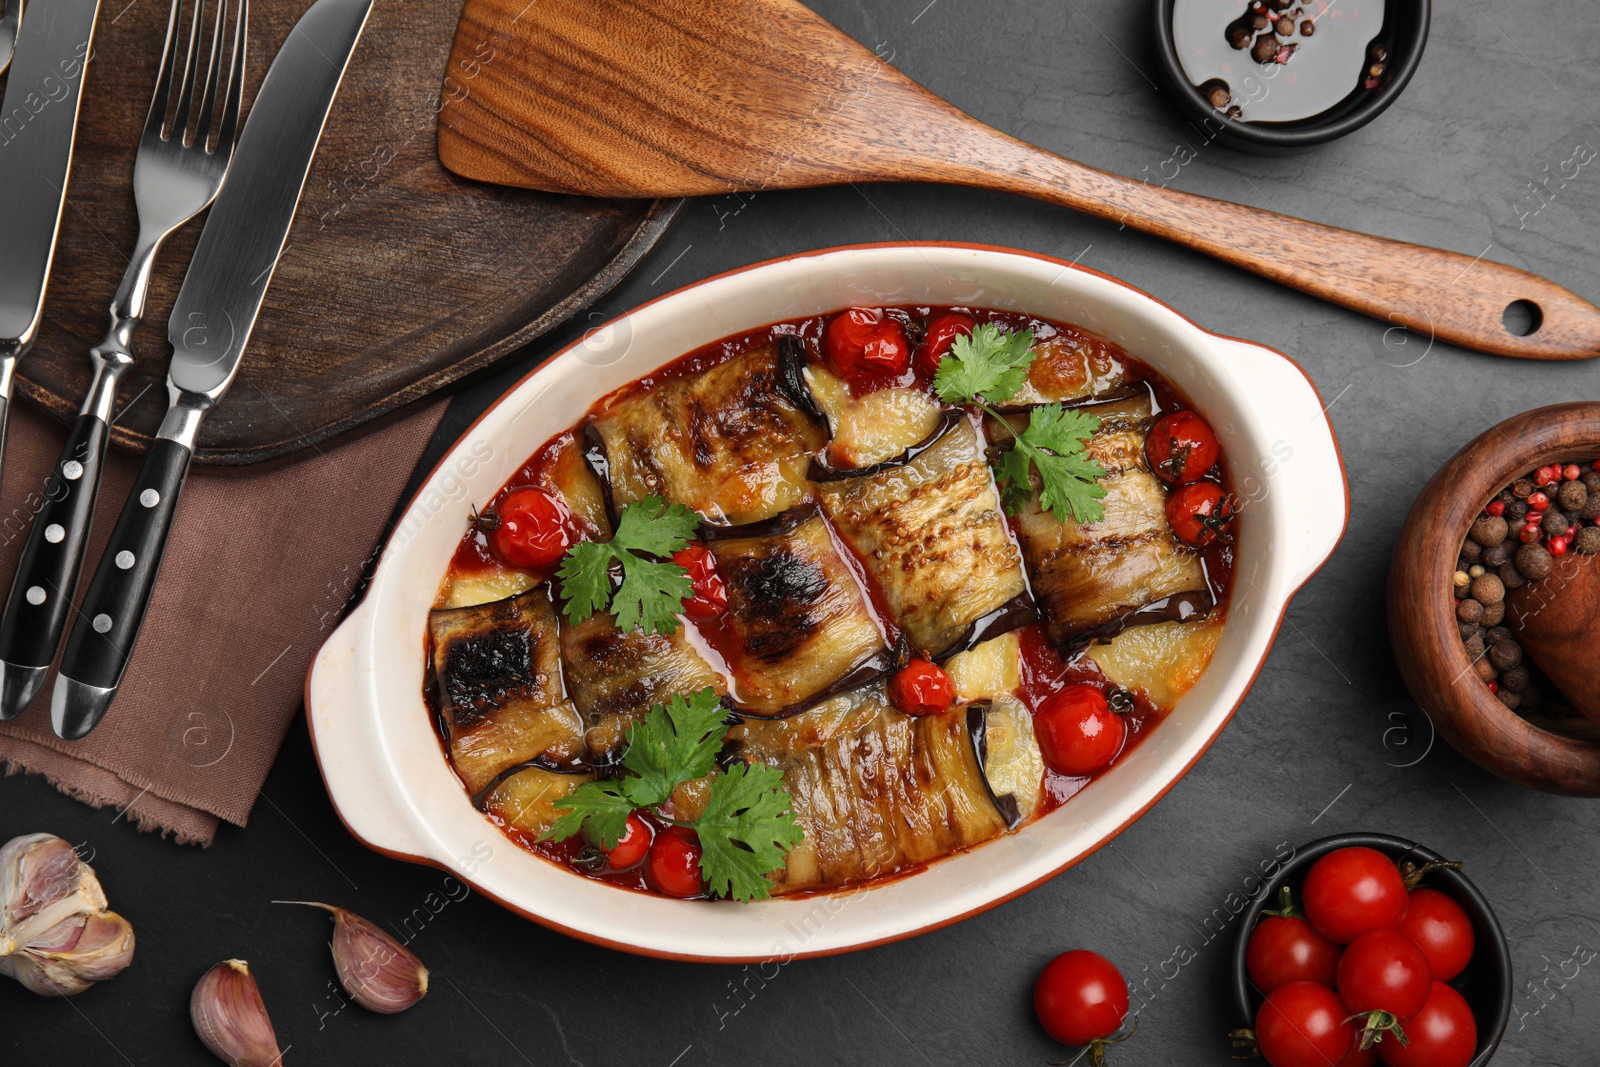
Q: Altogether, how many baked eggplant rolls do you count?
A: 7